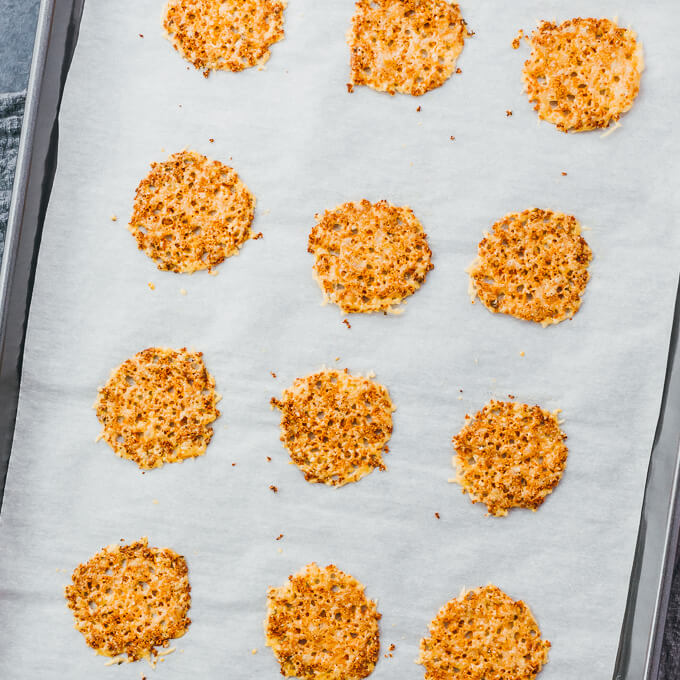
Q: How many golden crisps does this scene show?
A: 12